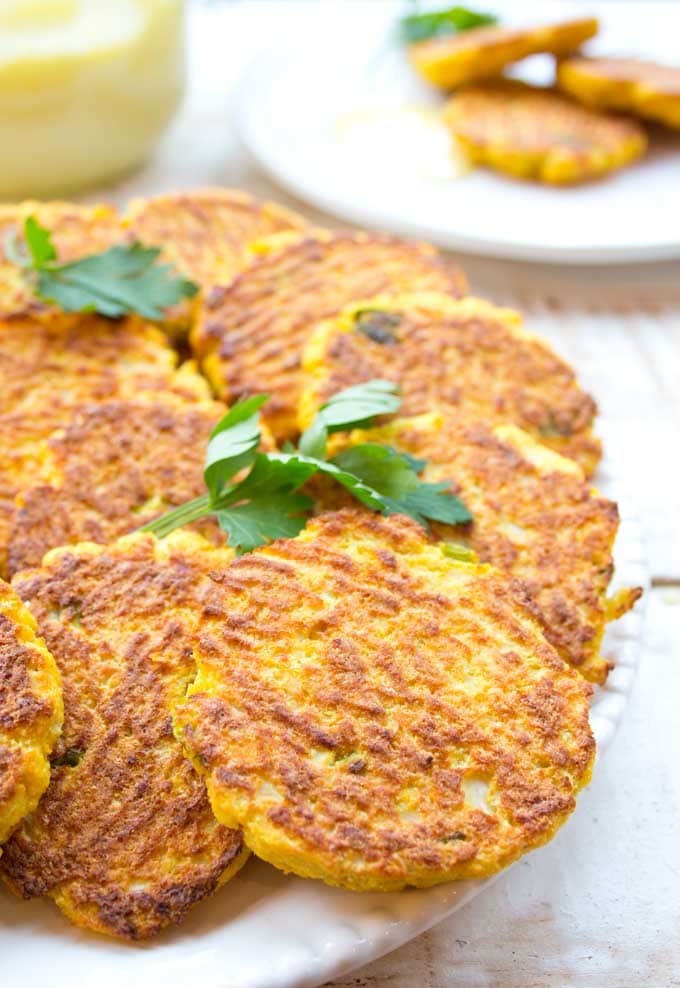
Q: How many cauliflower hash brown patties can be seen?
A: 13